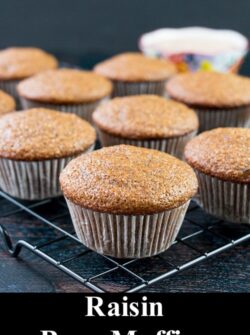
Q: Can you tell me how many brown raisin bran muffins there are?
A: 9